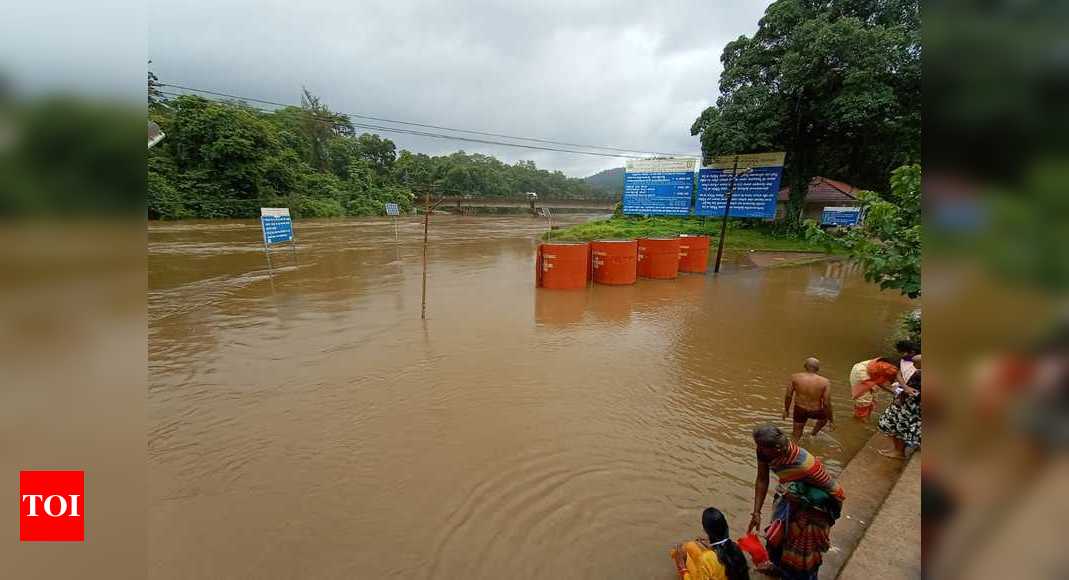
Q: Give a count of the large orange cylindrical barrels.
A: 4